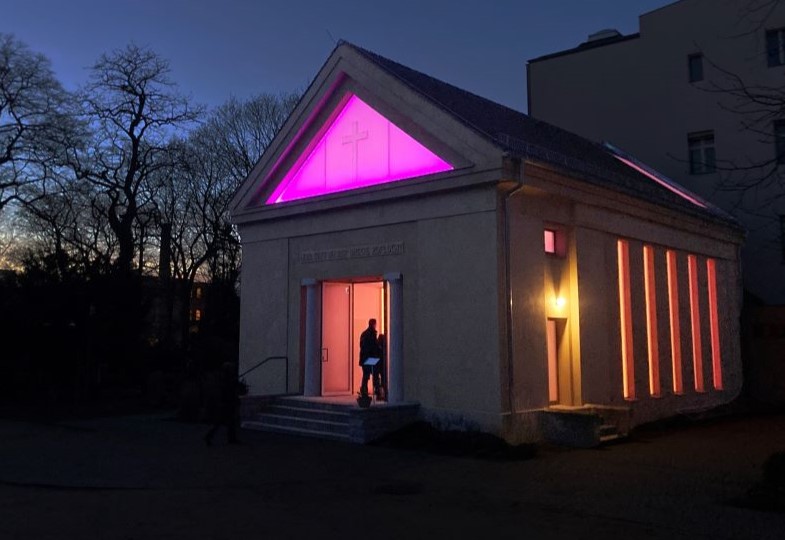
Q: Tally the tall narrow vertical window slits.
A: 5